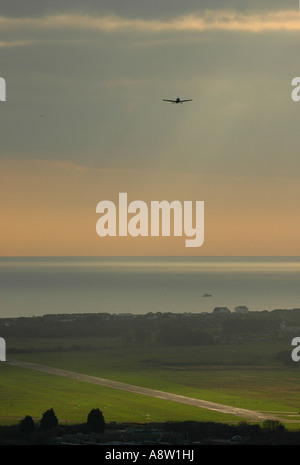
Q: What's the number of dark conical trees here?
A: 3